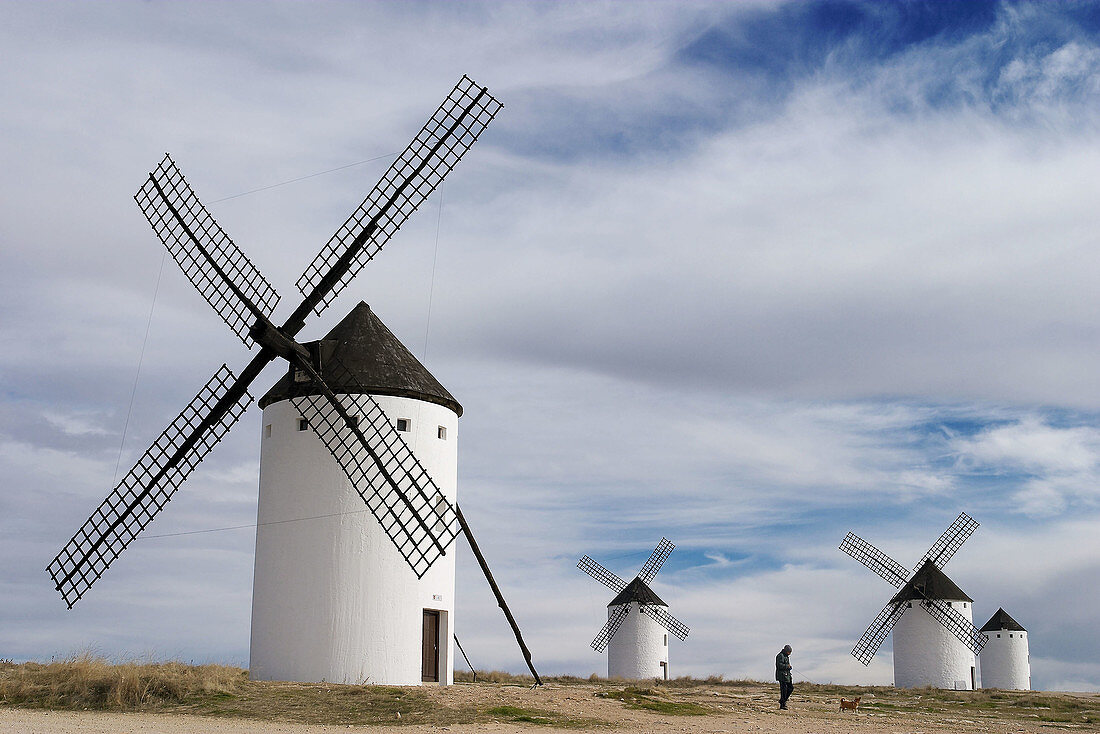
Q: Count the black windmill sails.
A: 12